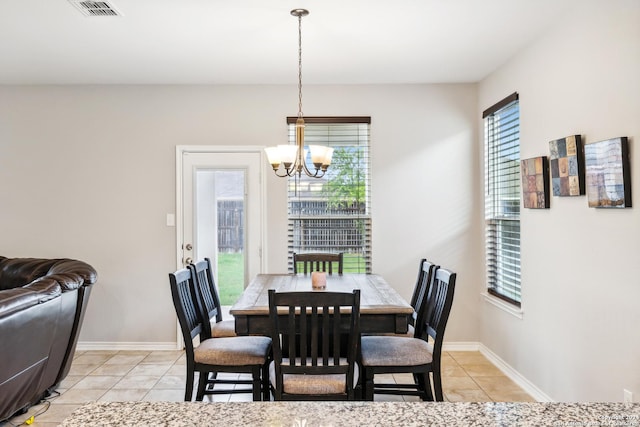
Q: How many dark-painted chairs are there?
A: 6